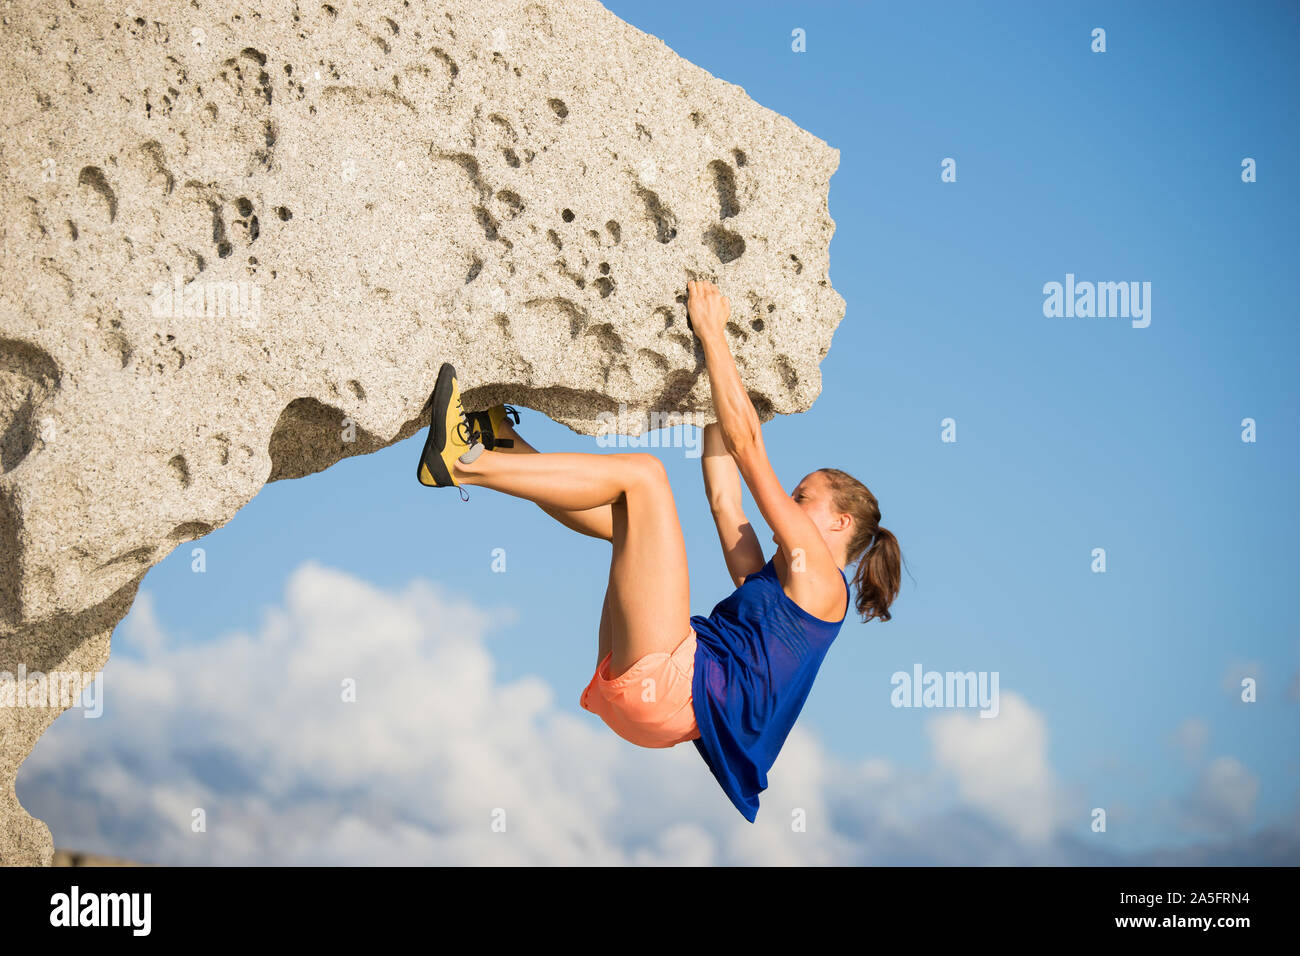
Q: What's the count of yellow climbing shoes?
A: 2